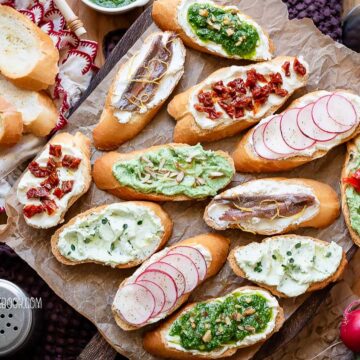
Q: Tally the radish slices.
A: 12